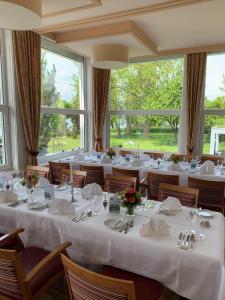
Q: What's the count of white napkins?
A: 11